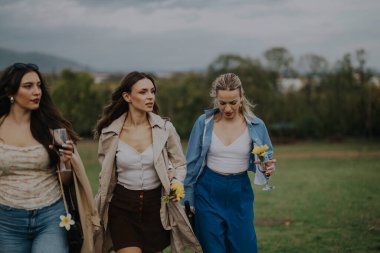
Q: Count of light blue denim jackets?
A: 1